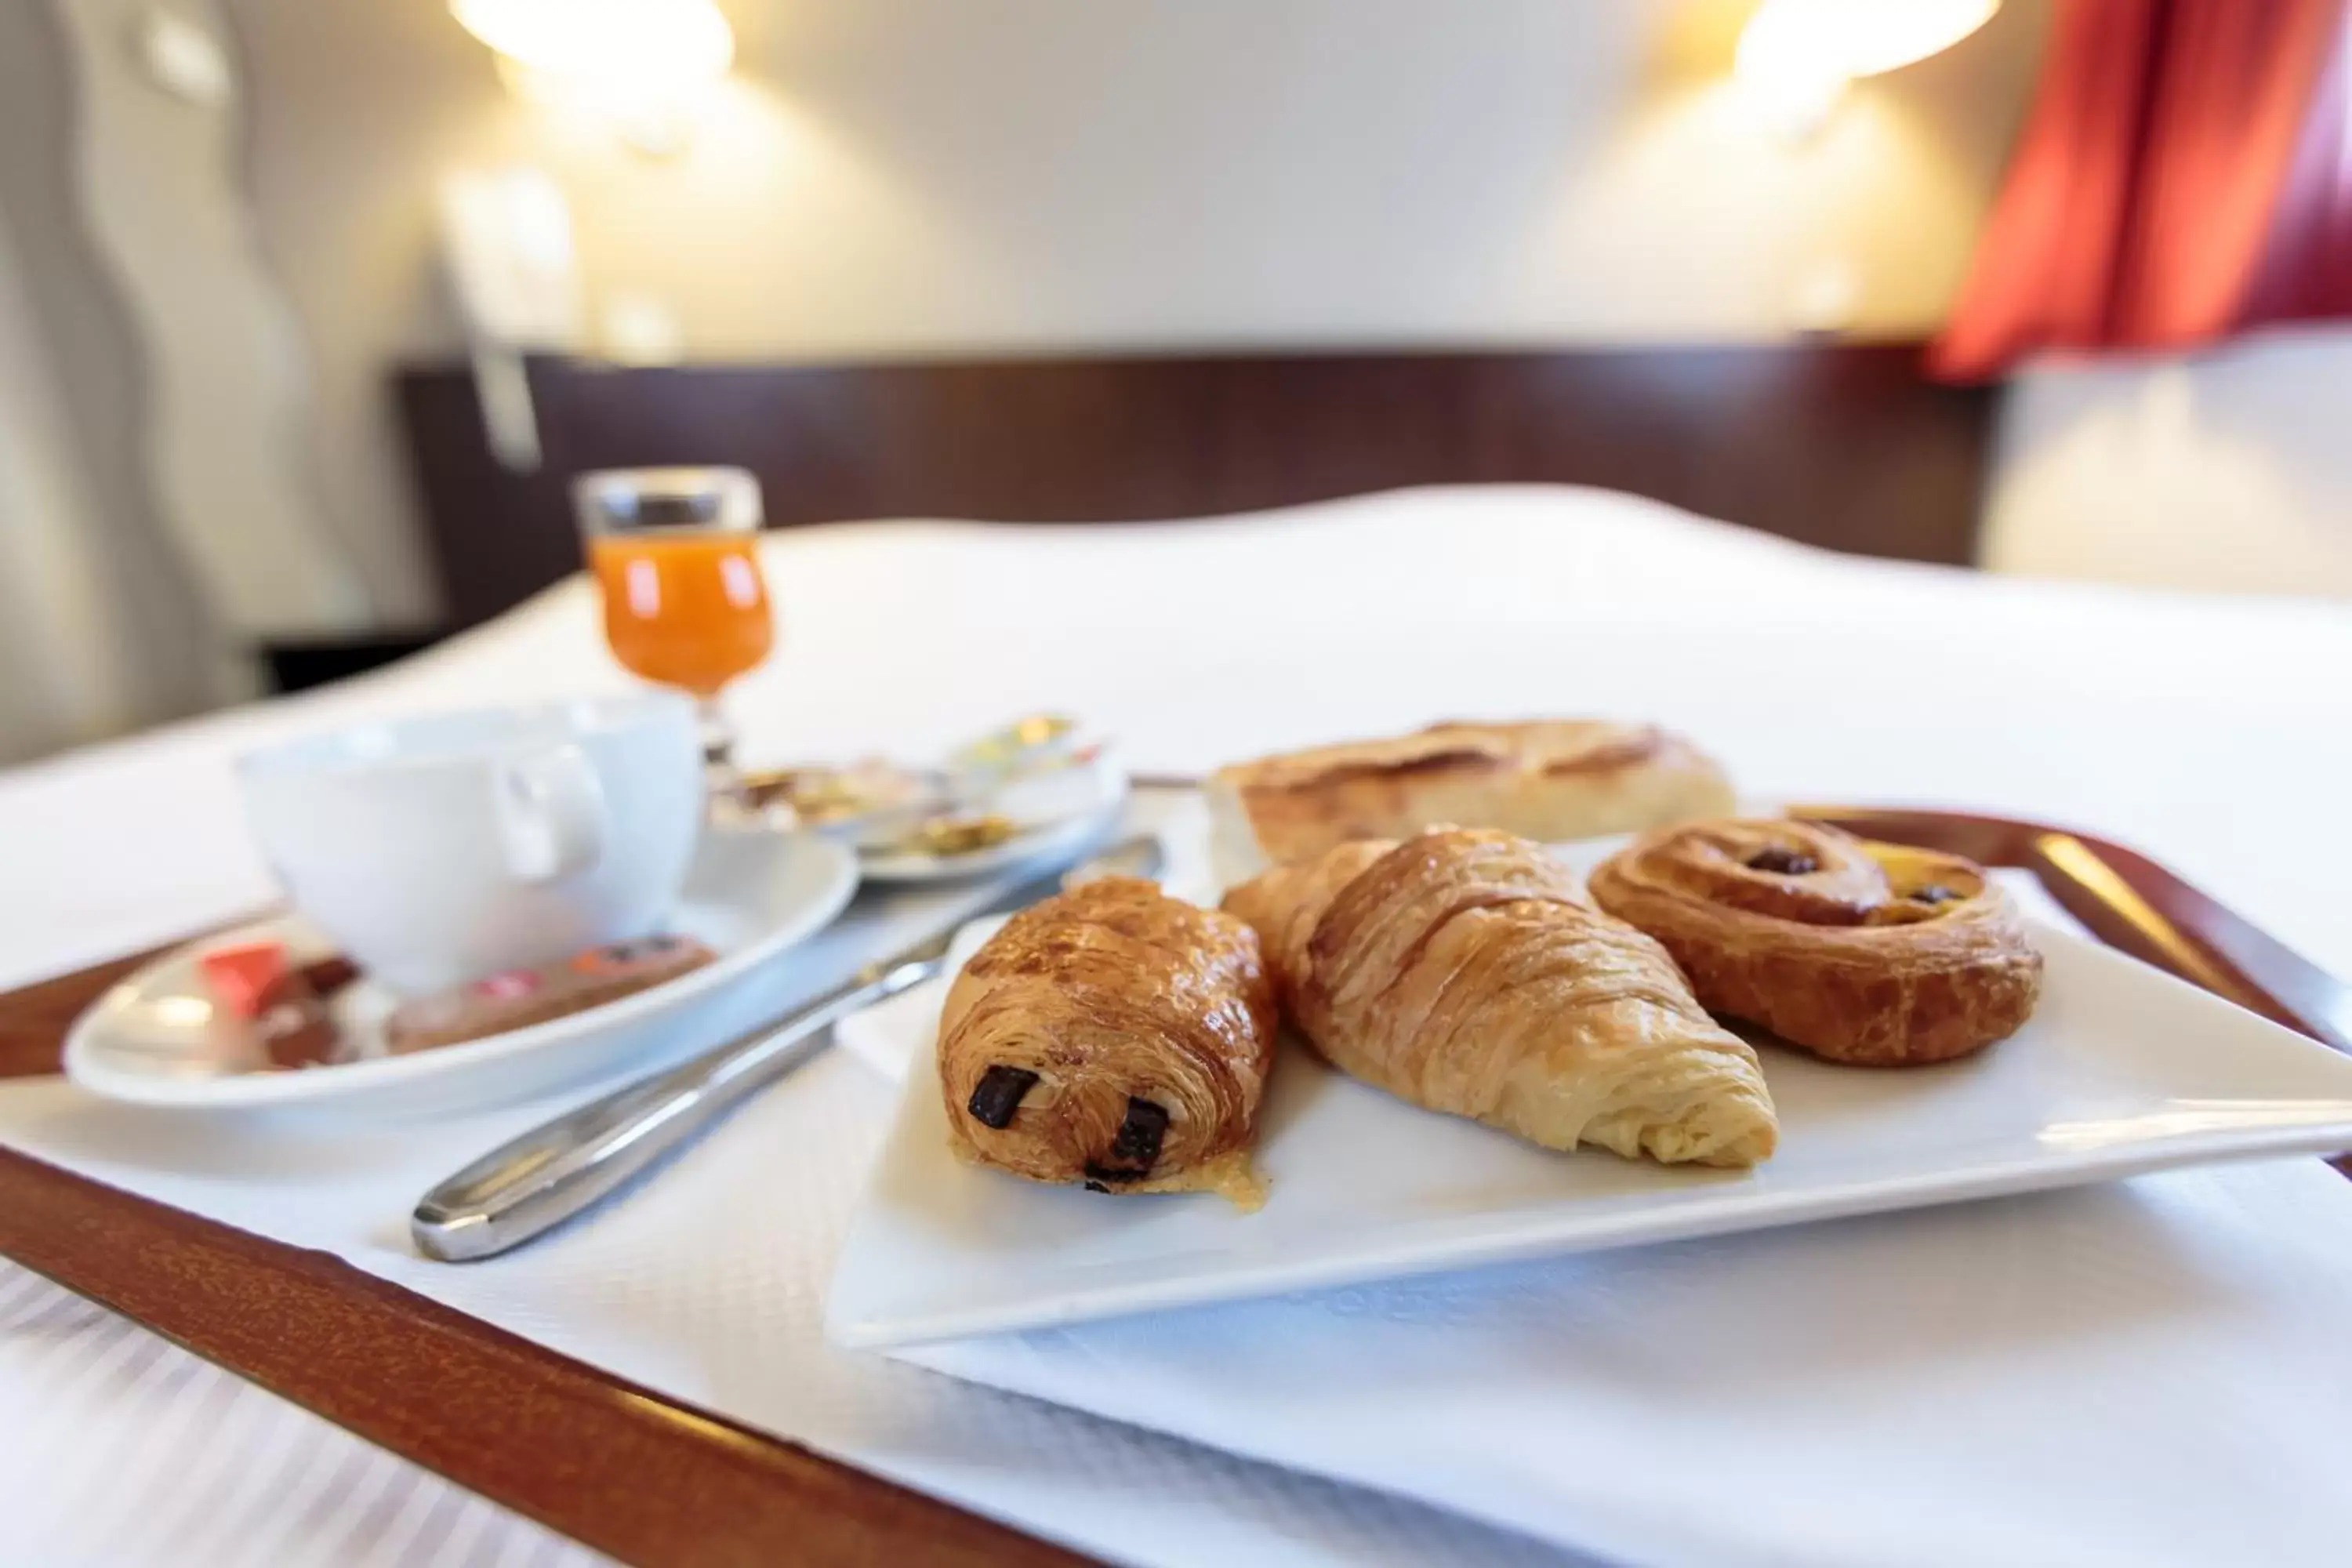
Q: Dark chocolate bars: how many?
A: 2